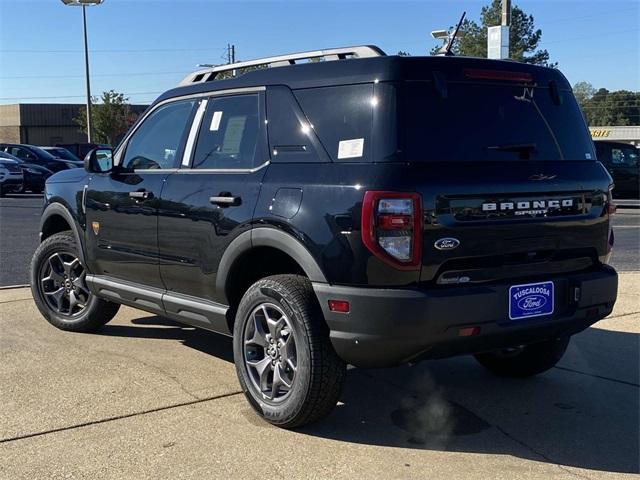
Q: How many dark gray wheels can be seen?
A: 2